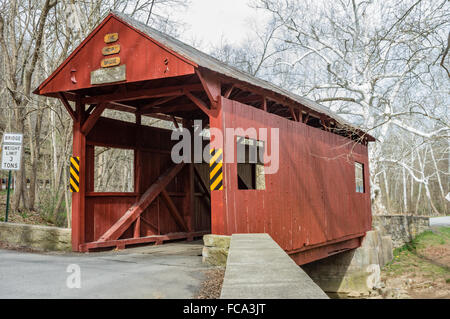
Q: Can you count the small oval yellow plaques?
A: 3